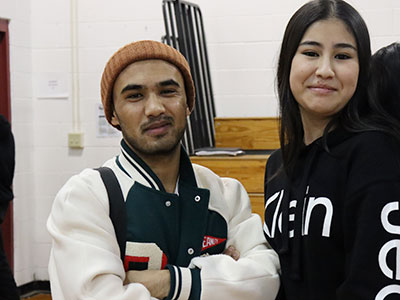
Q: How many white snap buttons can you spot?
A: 3